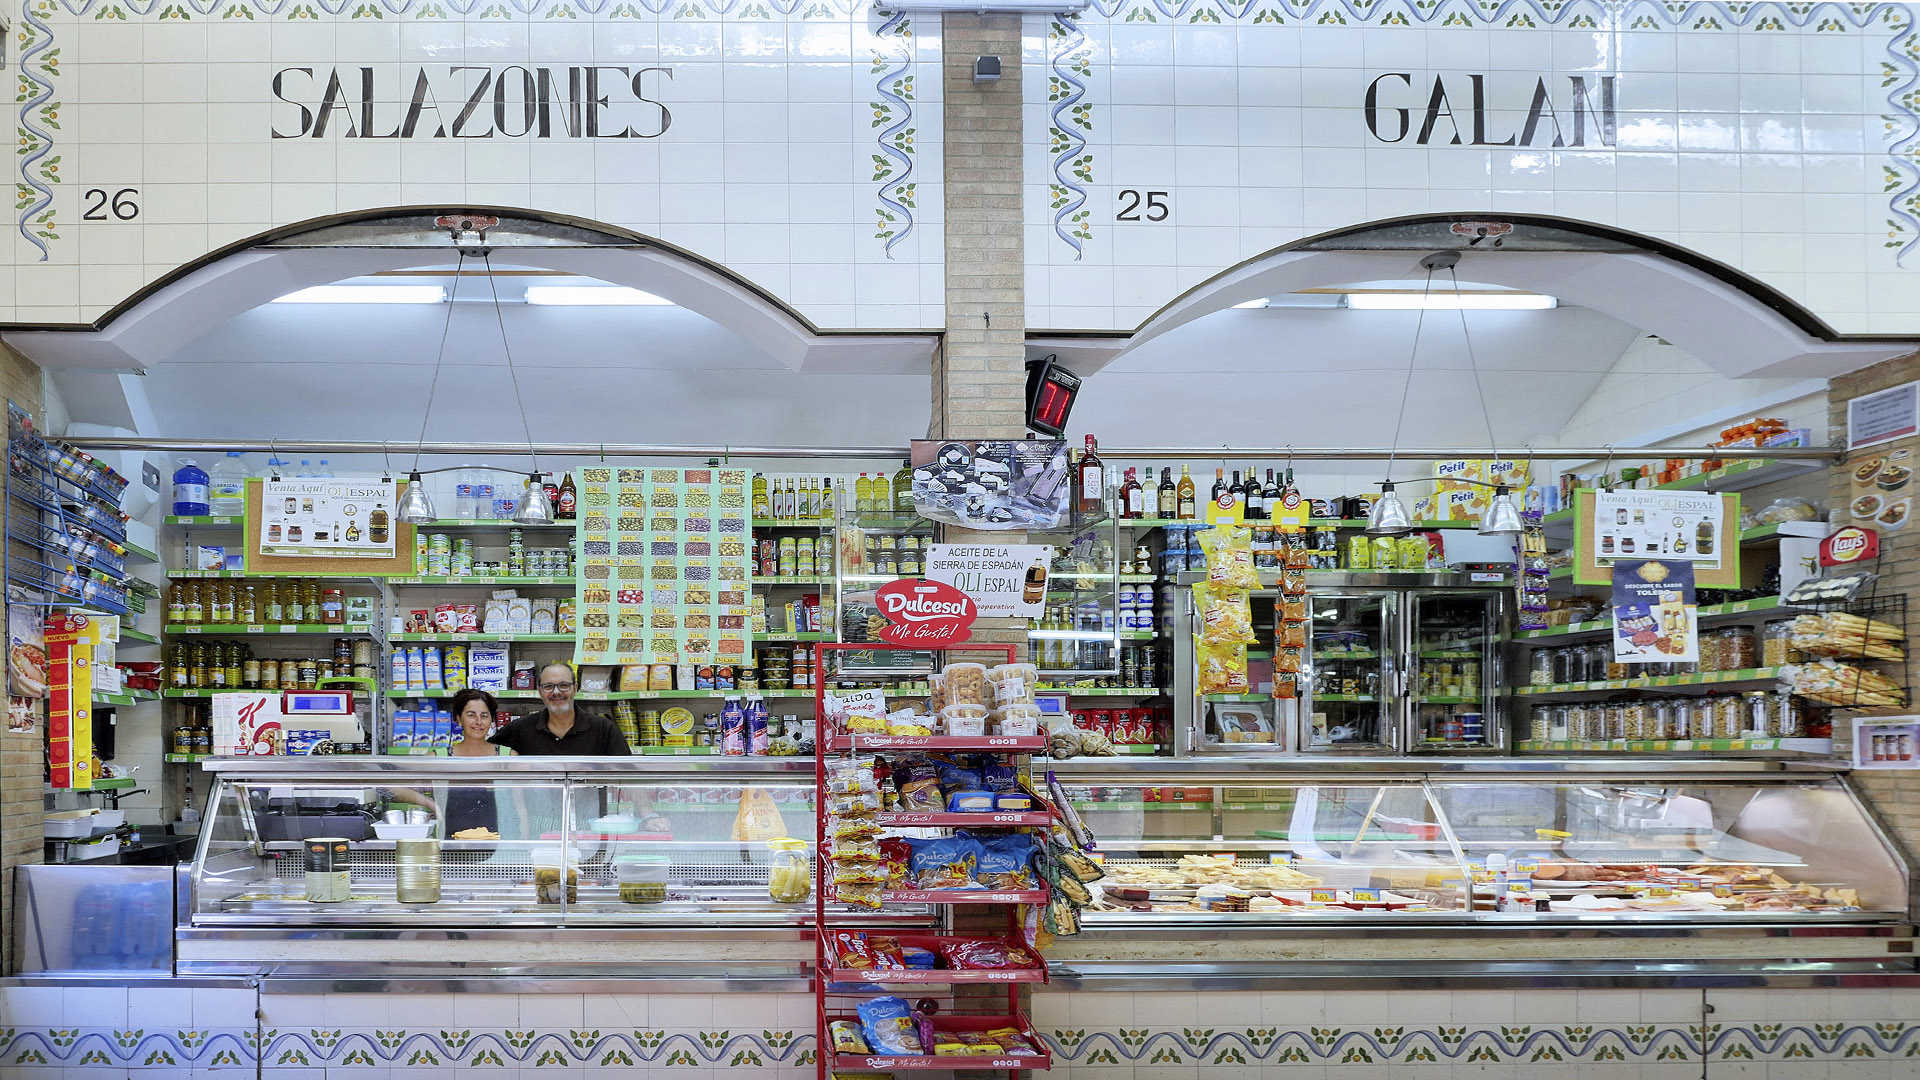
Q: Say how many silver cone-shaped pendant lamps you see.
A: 4